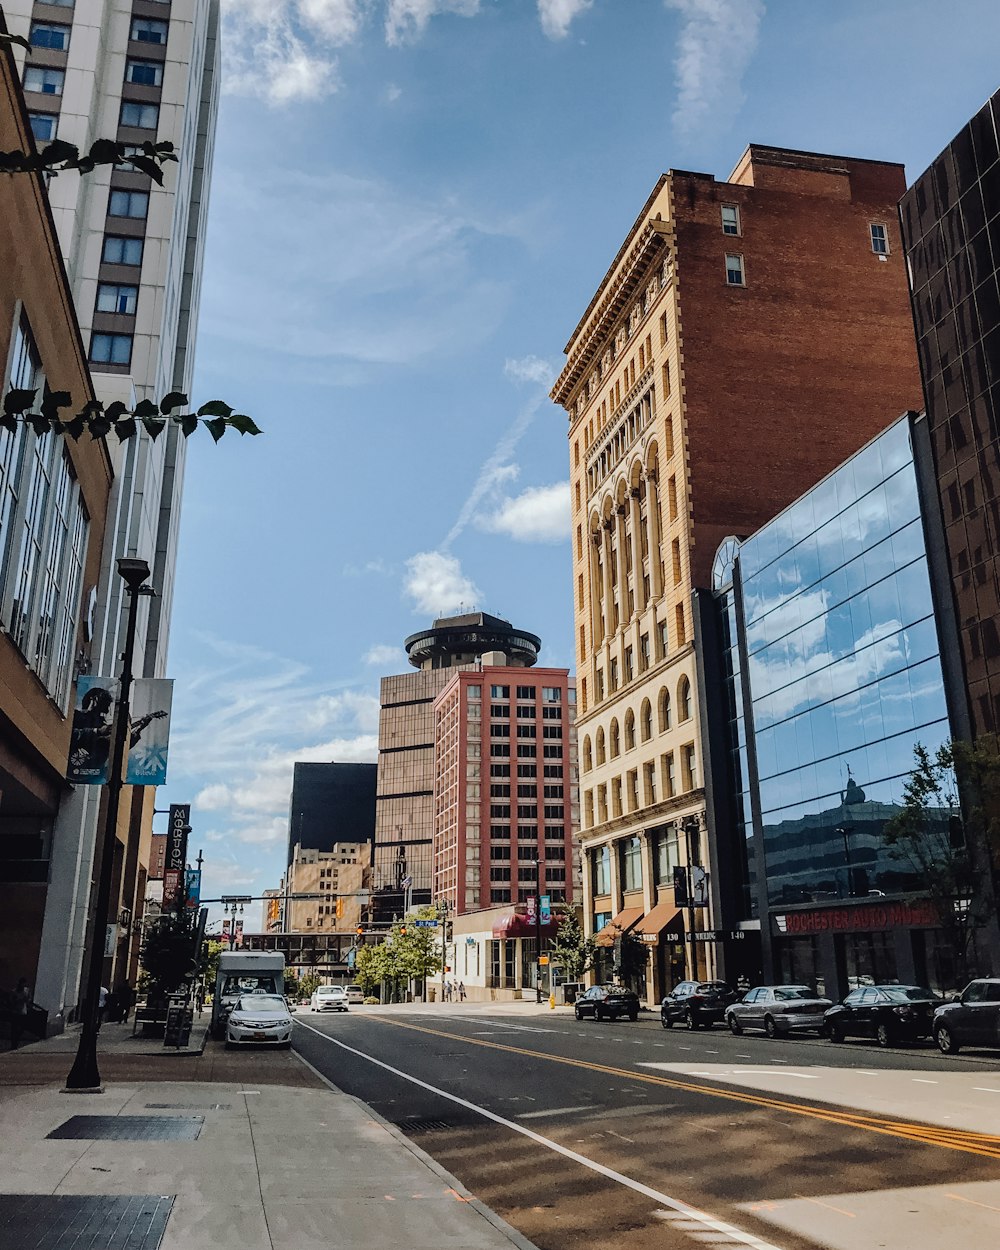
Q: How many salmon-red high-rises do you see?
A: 1